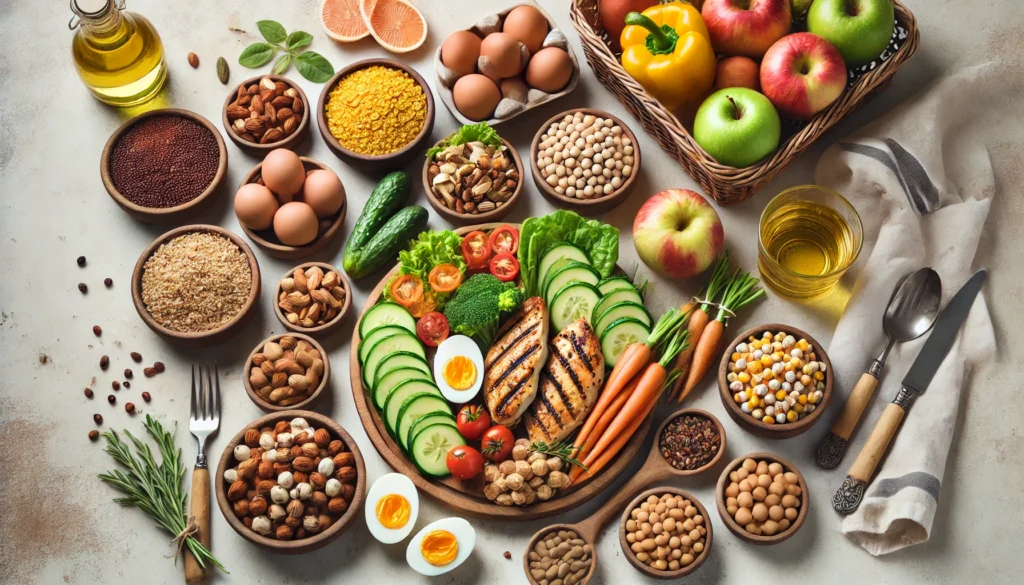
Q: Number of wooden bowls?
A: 13